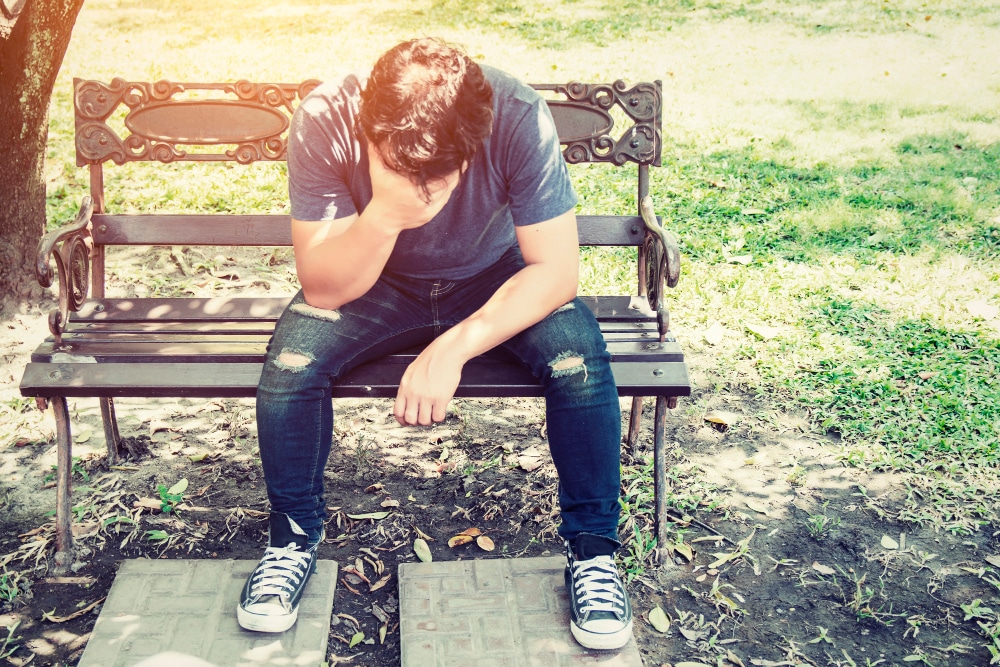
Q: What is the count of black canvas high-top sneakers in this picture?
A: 2